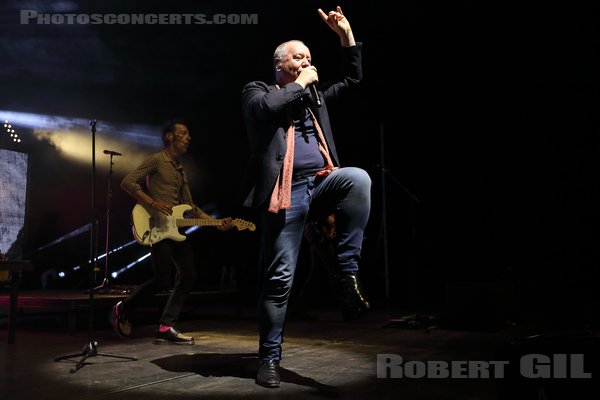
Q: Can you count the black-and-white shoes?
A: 2